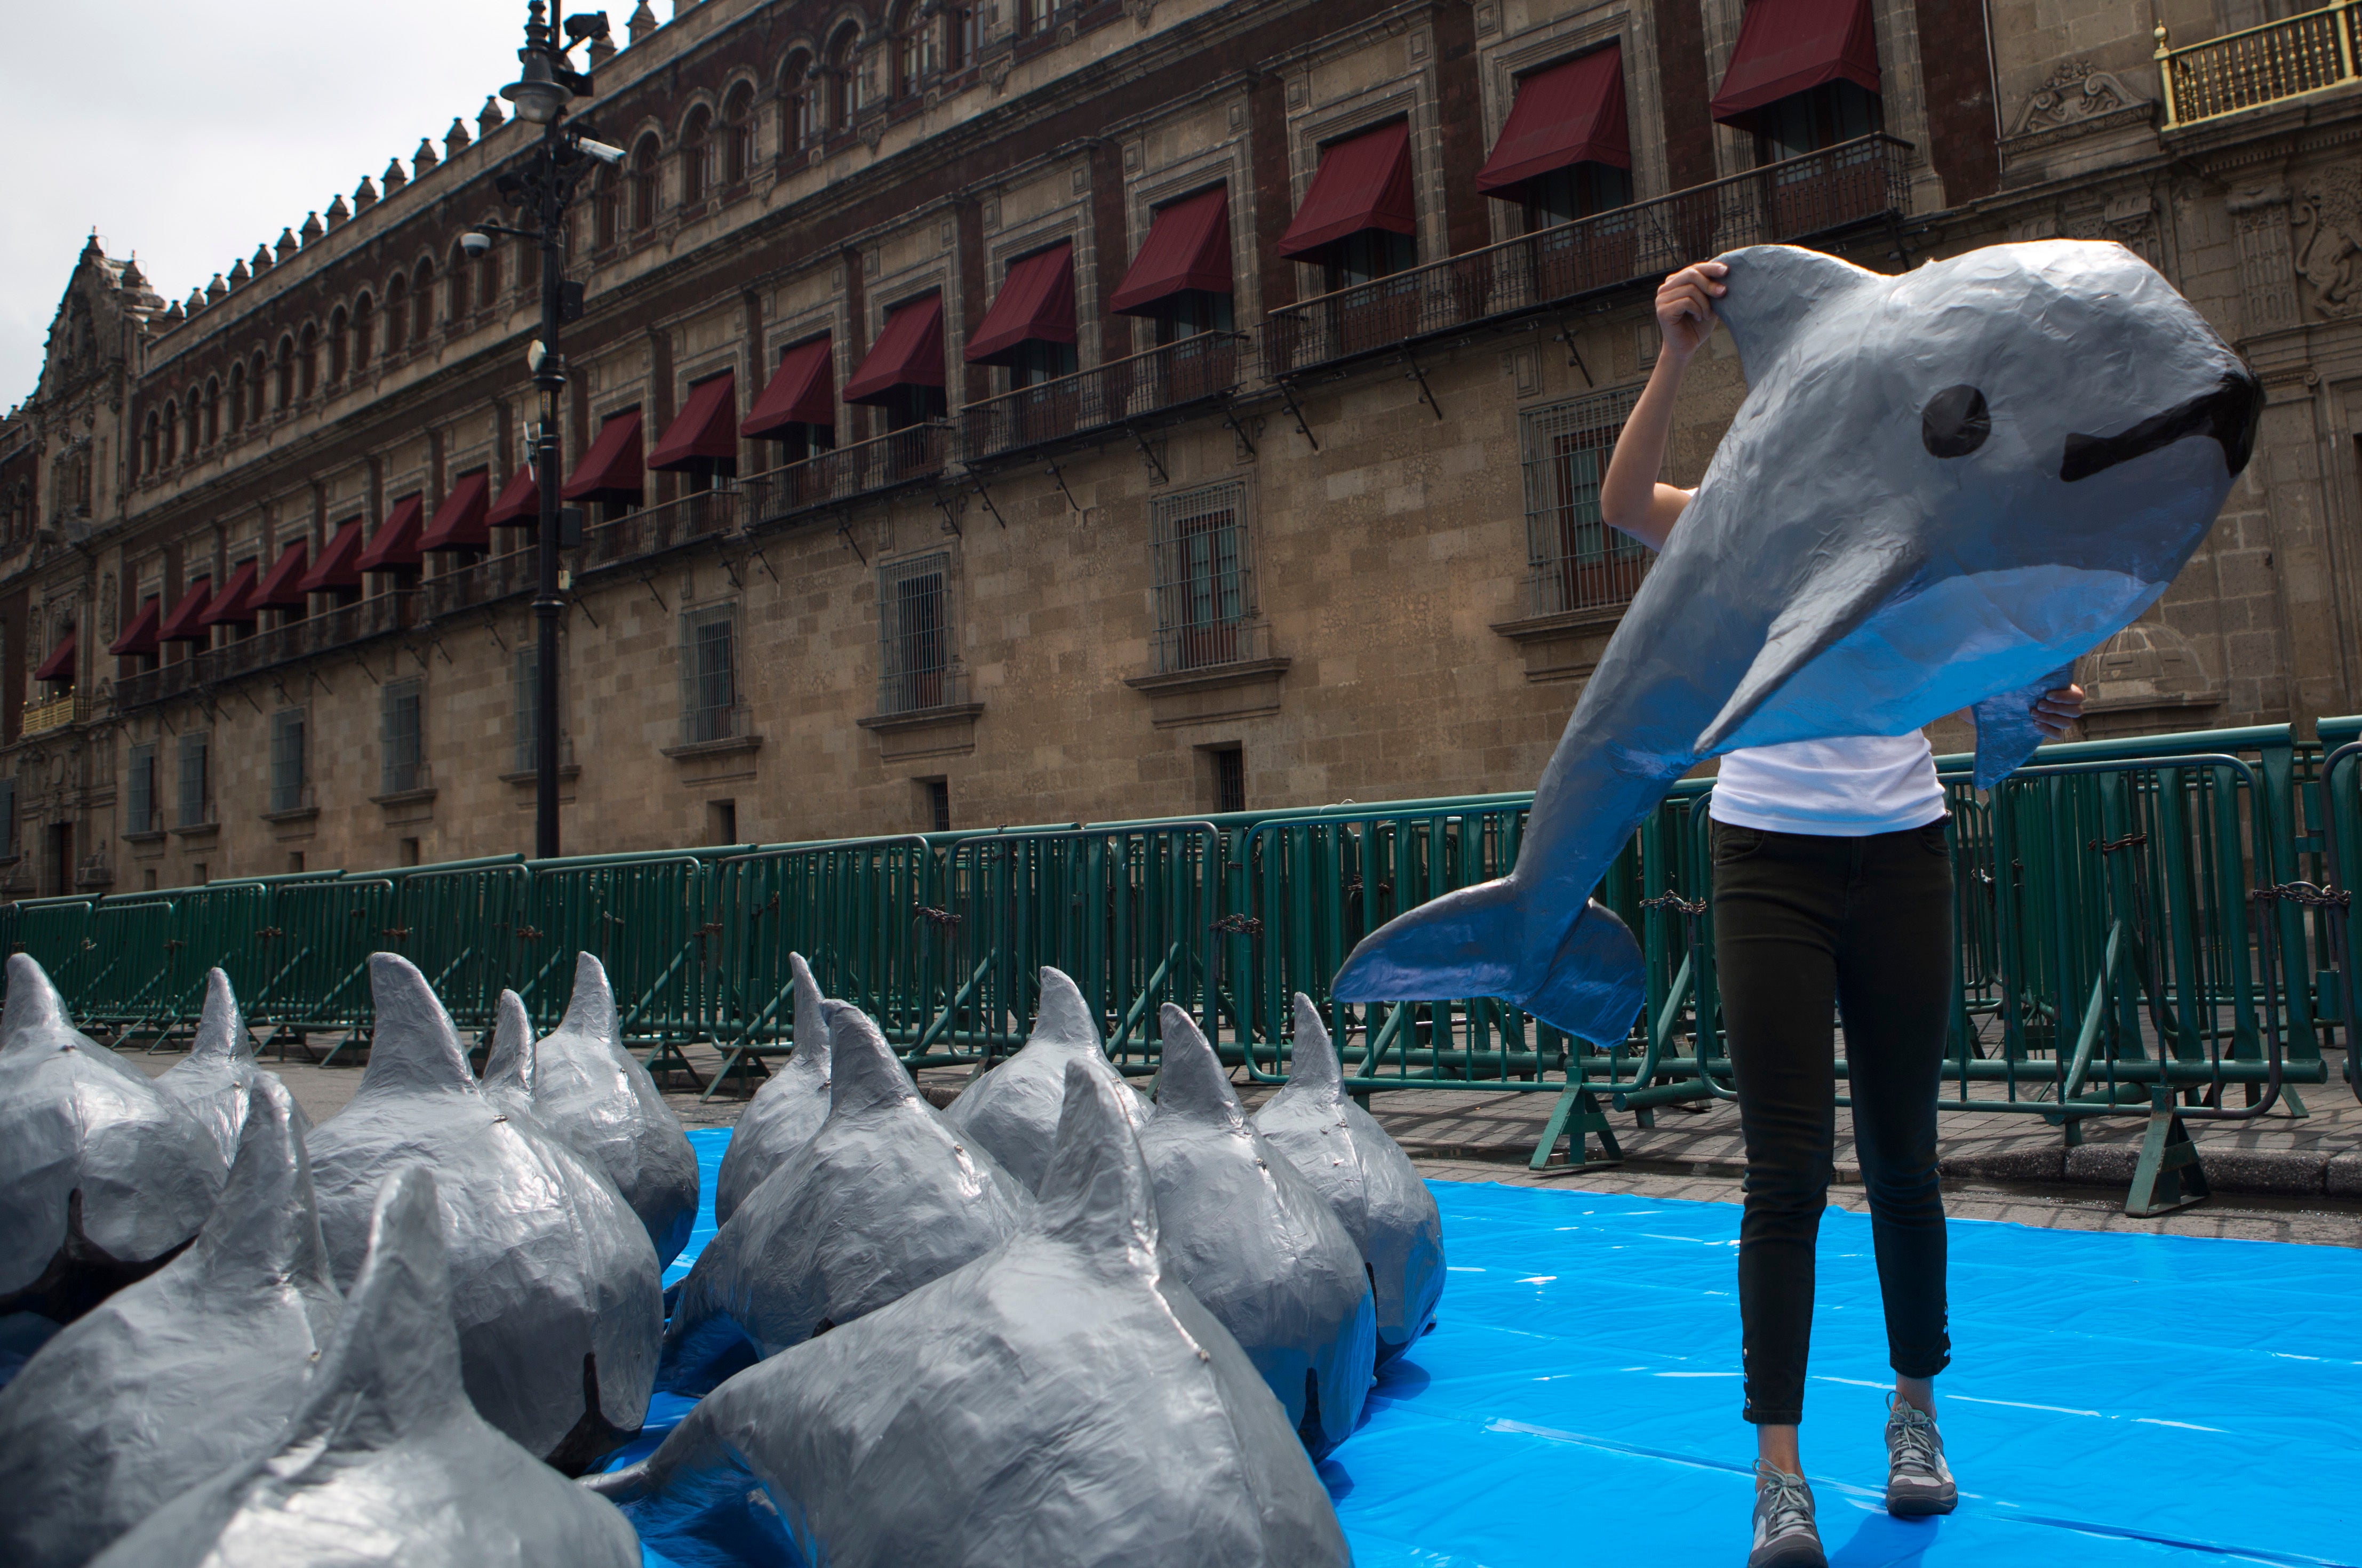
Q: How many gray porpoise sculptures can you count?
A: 14